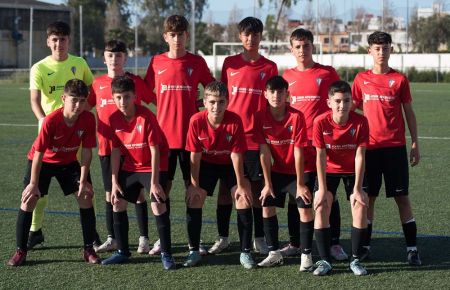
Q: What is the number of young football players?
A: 11